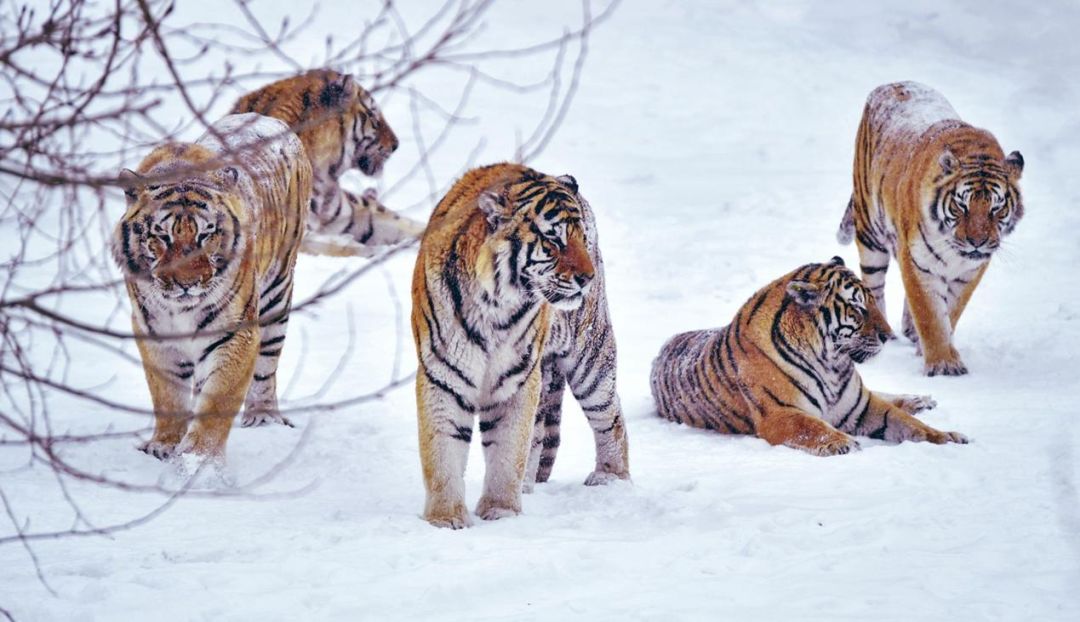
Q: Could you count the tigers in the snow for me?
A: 5